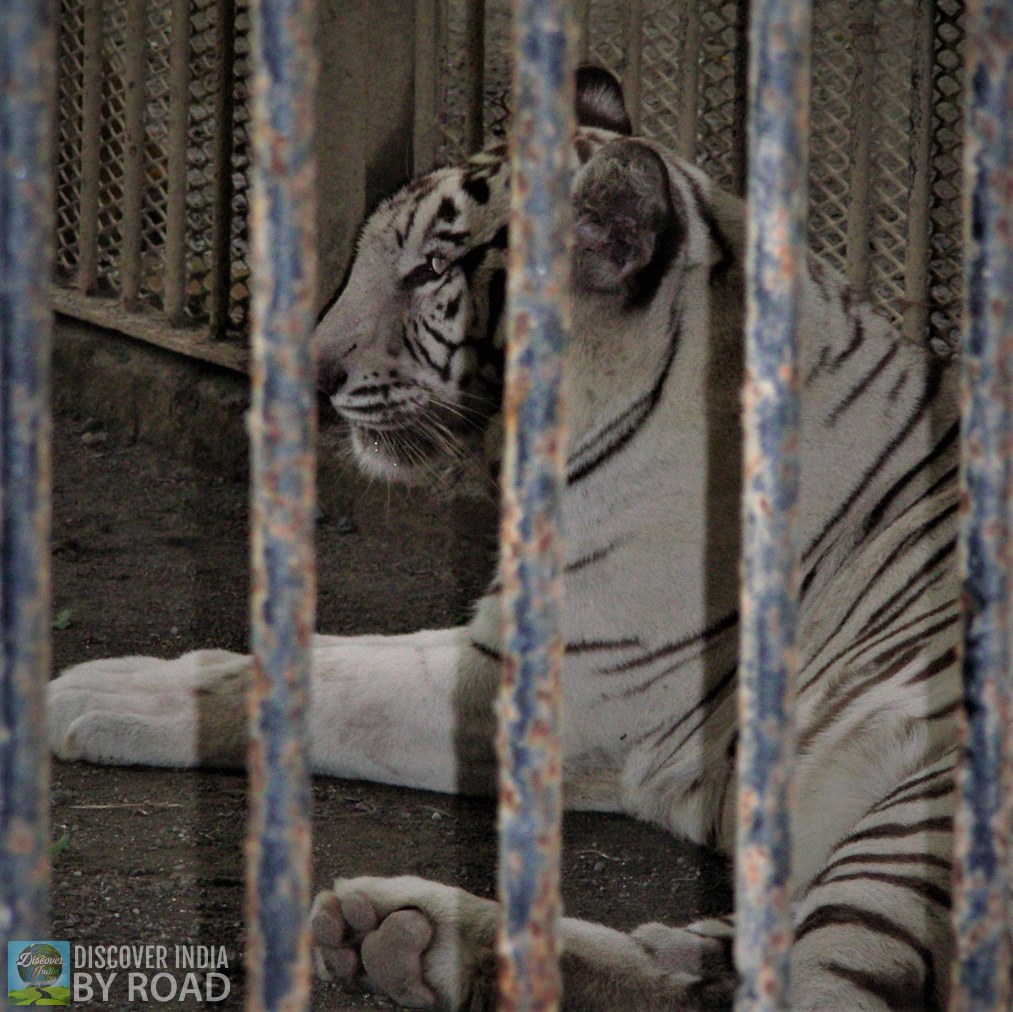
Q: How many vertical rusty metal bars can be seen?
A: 5